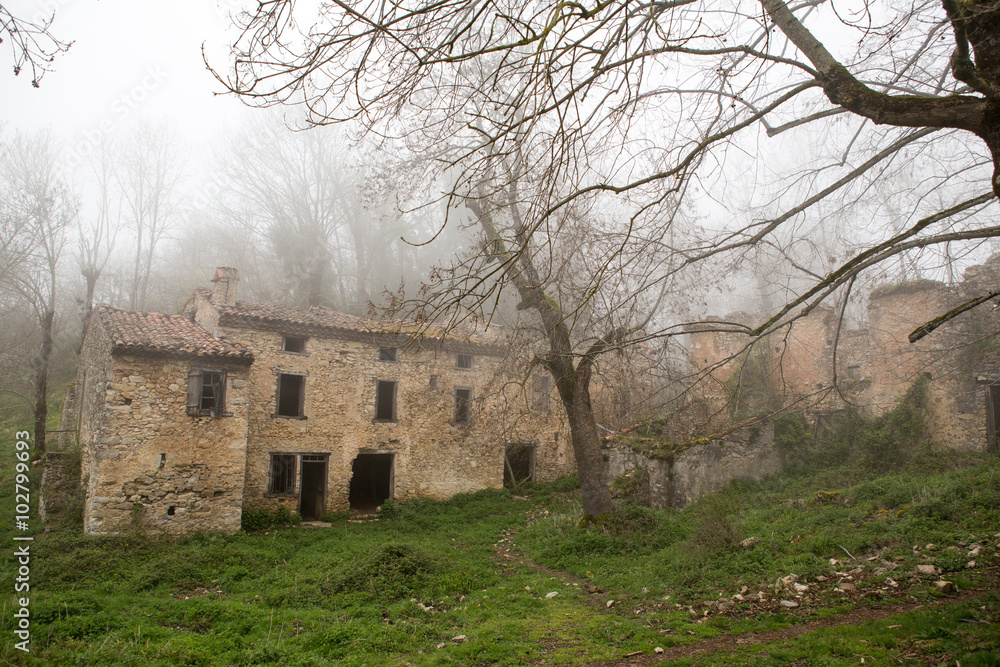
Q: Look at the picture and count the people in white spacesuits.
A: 0